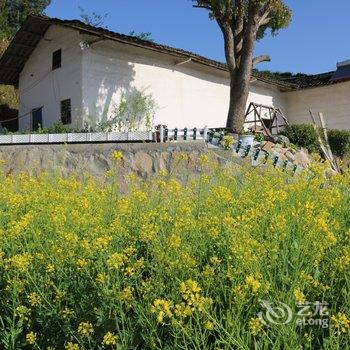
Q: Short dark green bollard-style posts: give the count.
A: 11